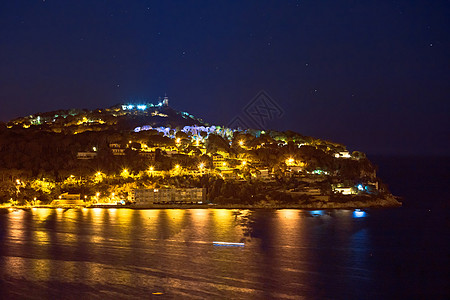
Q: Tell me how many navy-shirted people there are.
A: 0